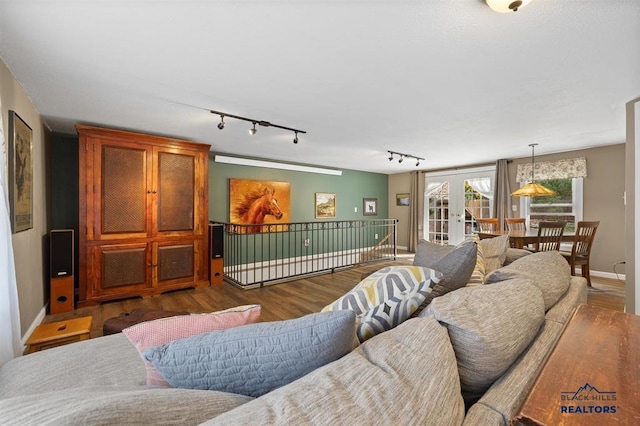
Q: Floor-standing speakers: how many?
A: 2